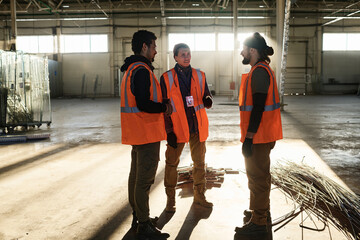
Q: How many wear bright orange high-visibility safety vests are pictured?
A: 3